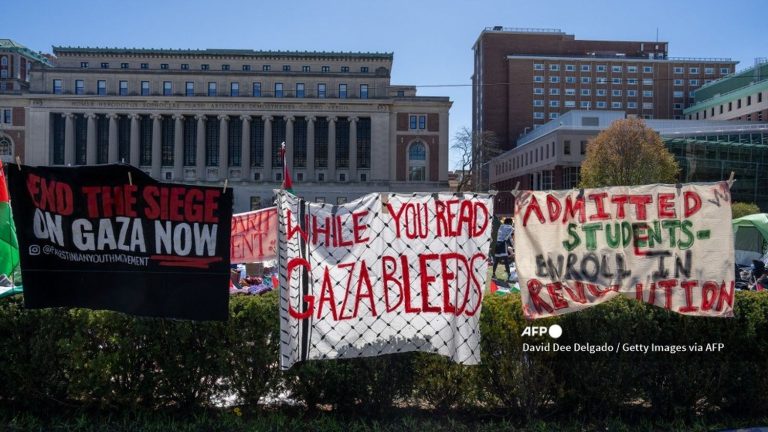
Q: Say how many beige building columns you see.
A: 14